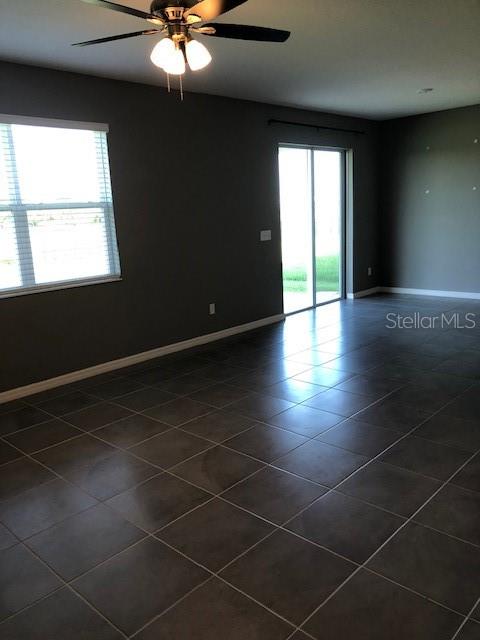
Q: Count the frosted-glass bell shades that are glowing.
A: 3